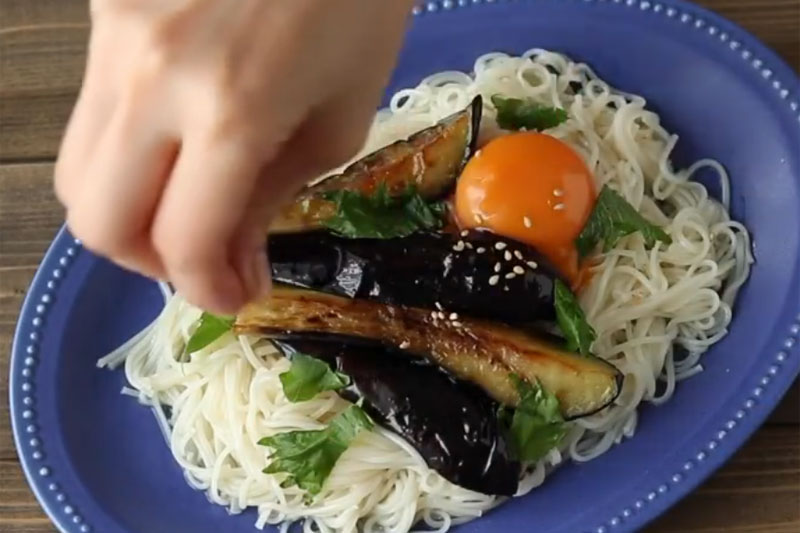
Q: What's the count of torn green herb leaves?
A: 8